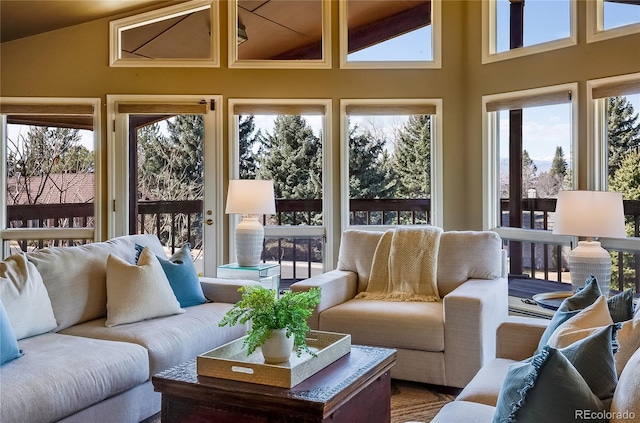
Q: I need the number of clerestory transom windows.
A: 5